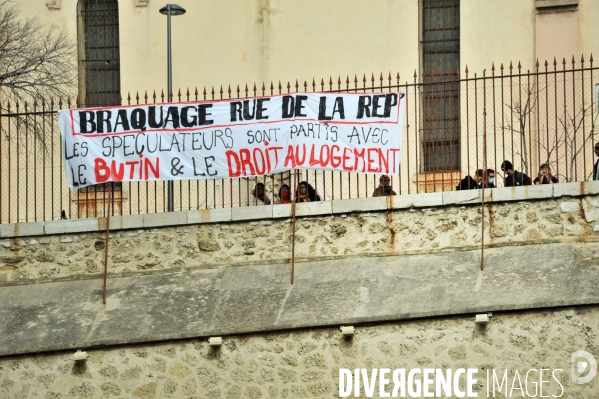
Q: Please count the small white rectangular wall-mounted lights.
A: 4